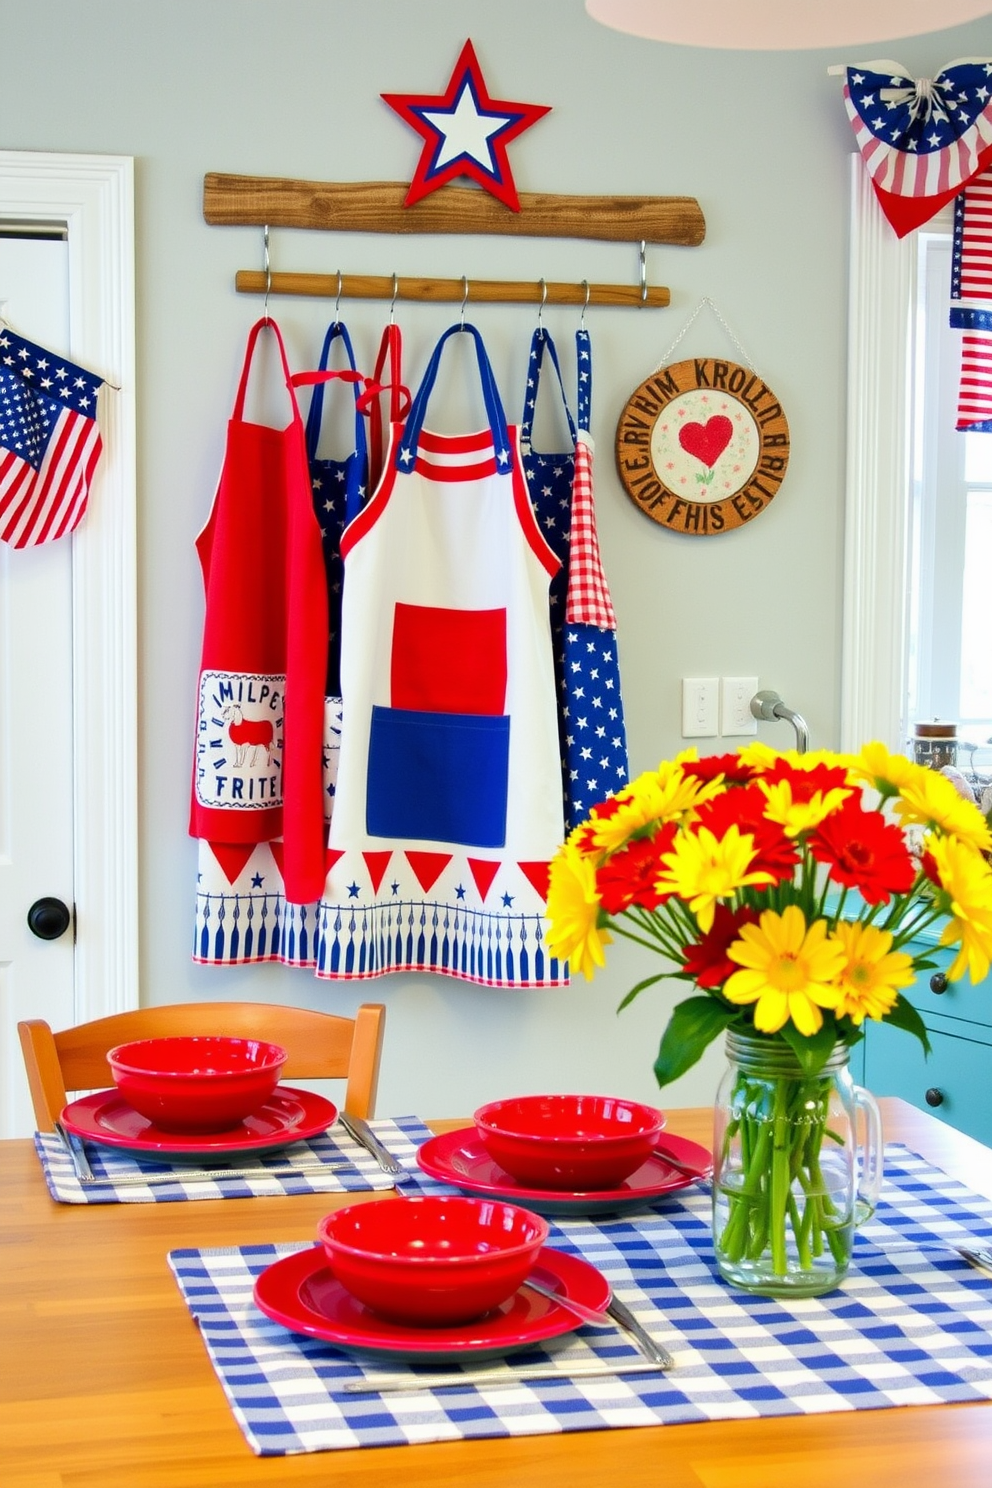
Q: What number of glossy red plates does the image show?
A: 3